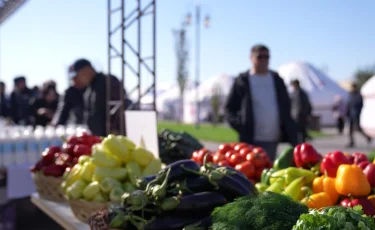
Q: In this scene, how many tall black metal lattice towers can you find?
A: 1